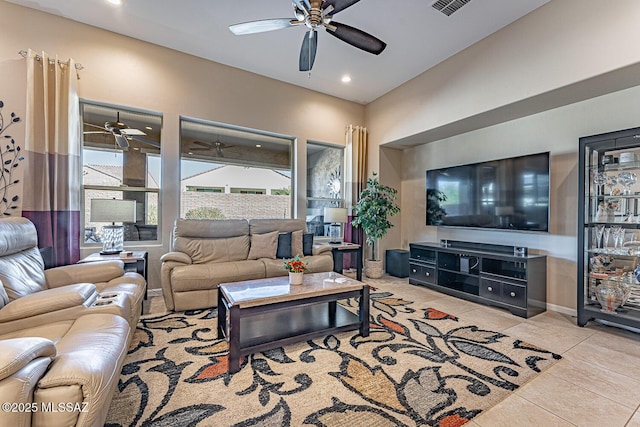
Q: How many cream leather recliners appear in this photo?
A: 2